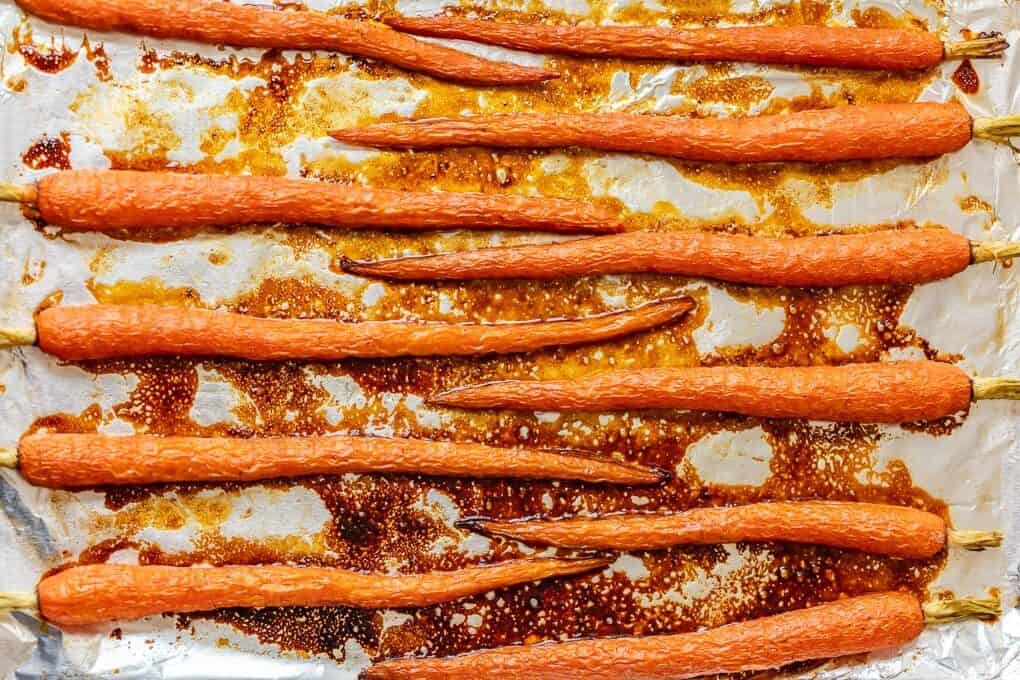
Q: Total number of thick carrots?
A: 11